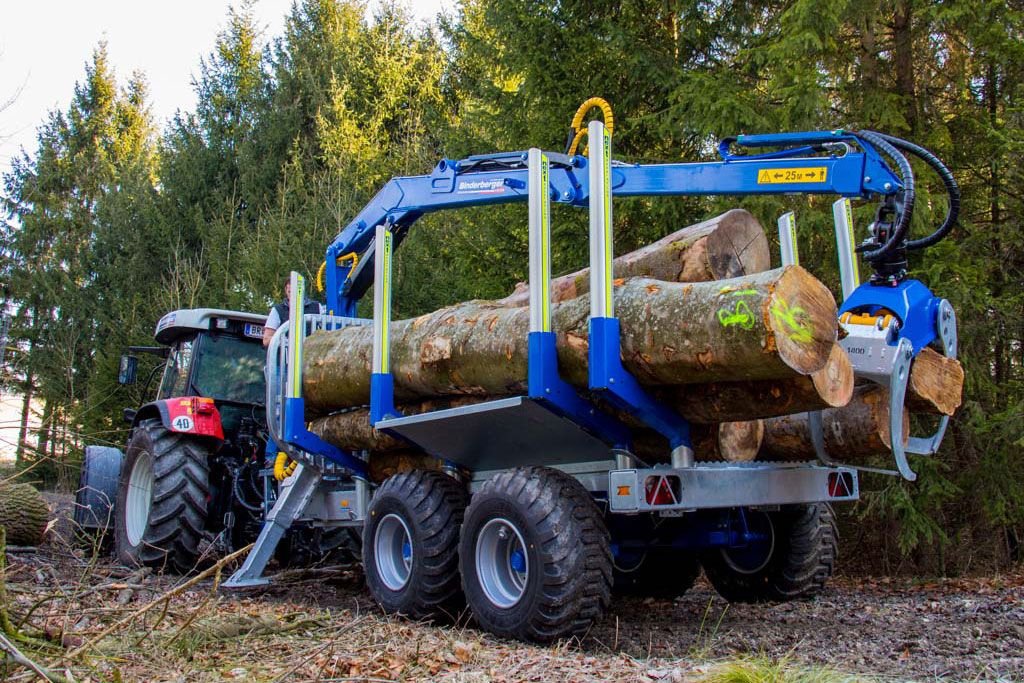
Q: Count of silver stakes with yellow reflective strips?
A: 6